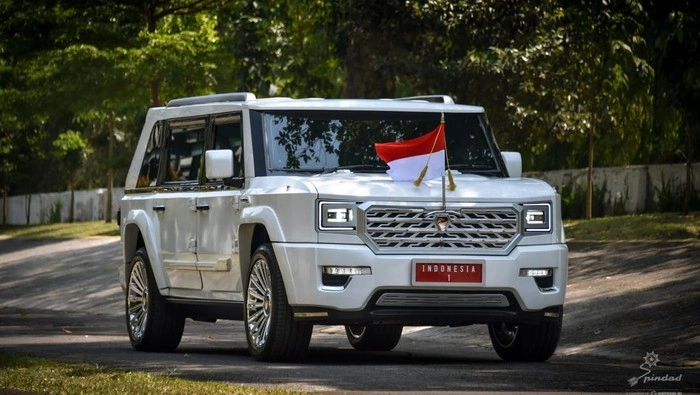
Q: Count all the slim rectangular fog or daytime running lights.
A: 2